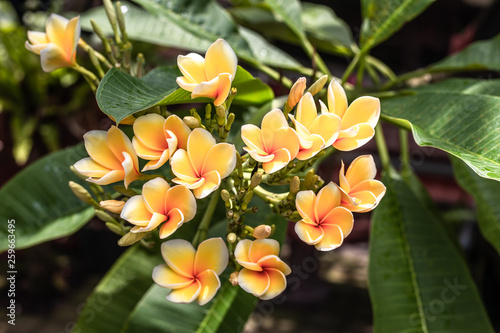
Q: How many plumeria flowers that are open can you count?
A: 13